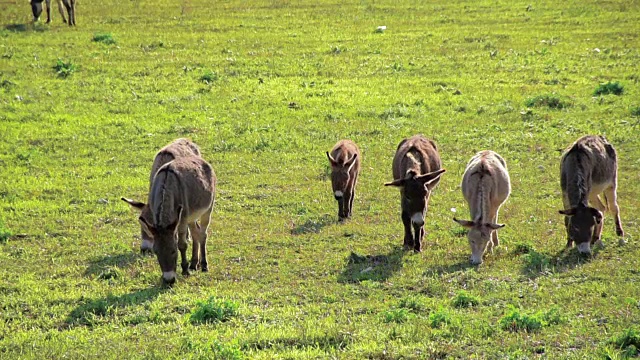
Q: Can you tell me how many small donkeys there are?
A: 1